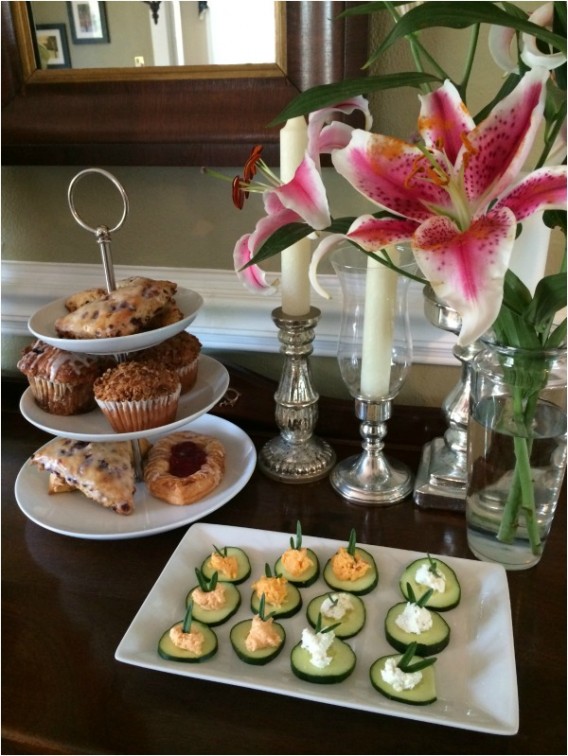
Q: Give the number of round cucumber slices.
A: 12